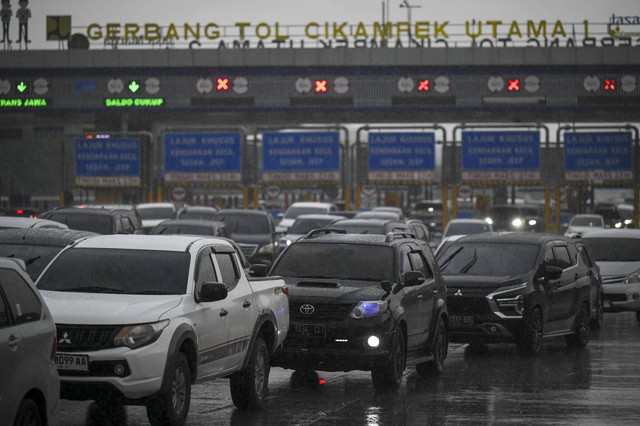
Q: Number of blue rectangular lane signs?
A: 6